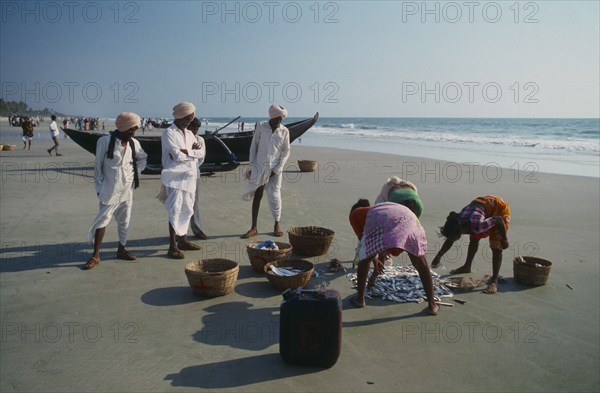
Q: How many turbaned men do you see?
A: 3